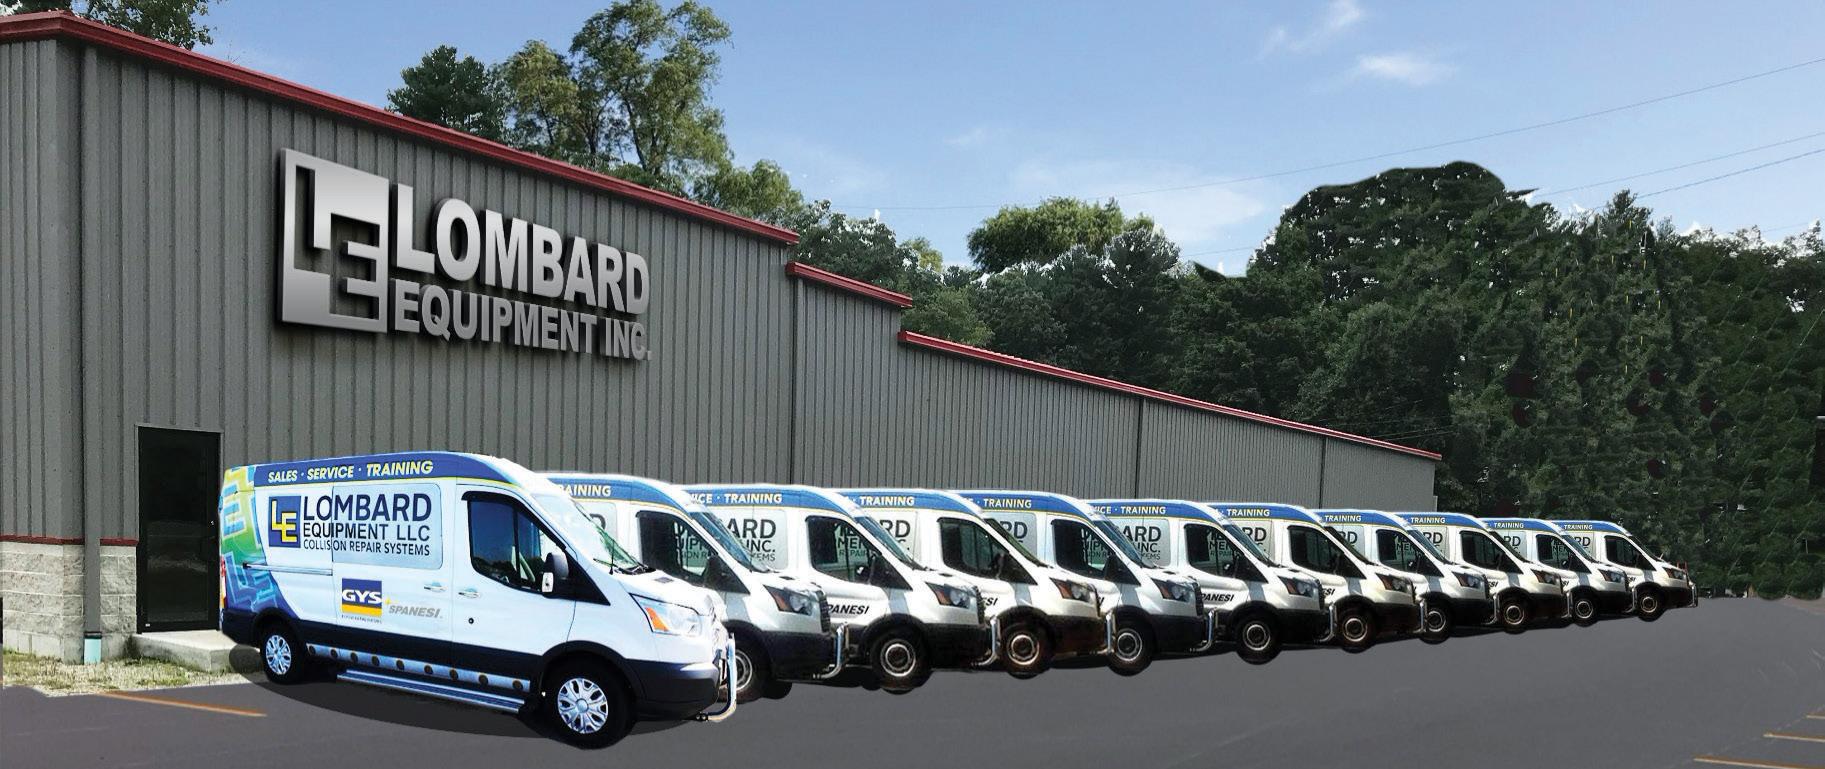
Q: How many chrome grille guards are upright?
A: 11